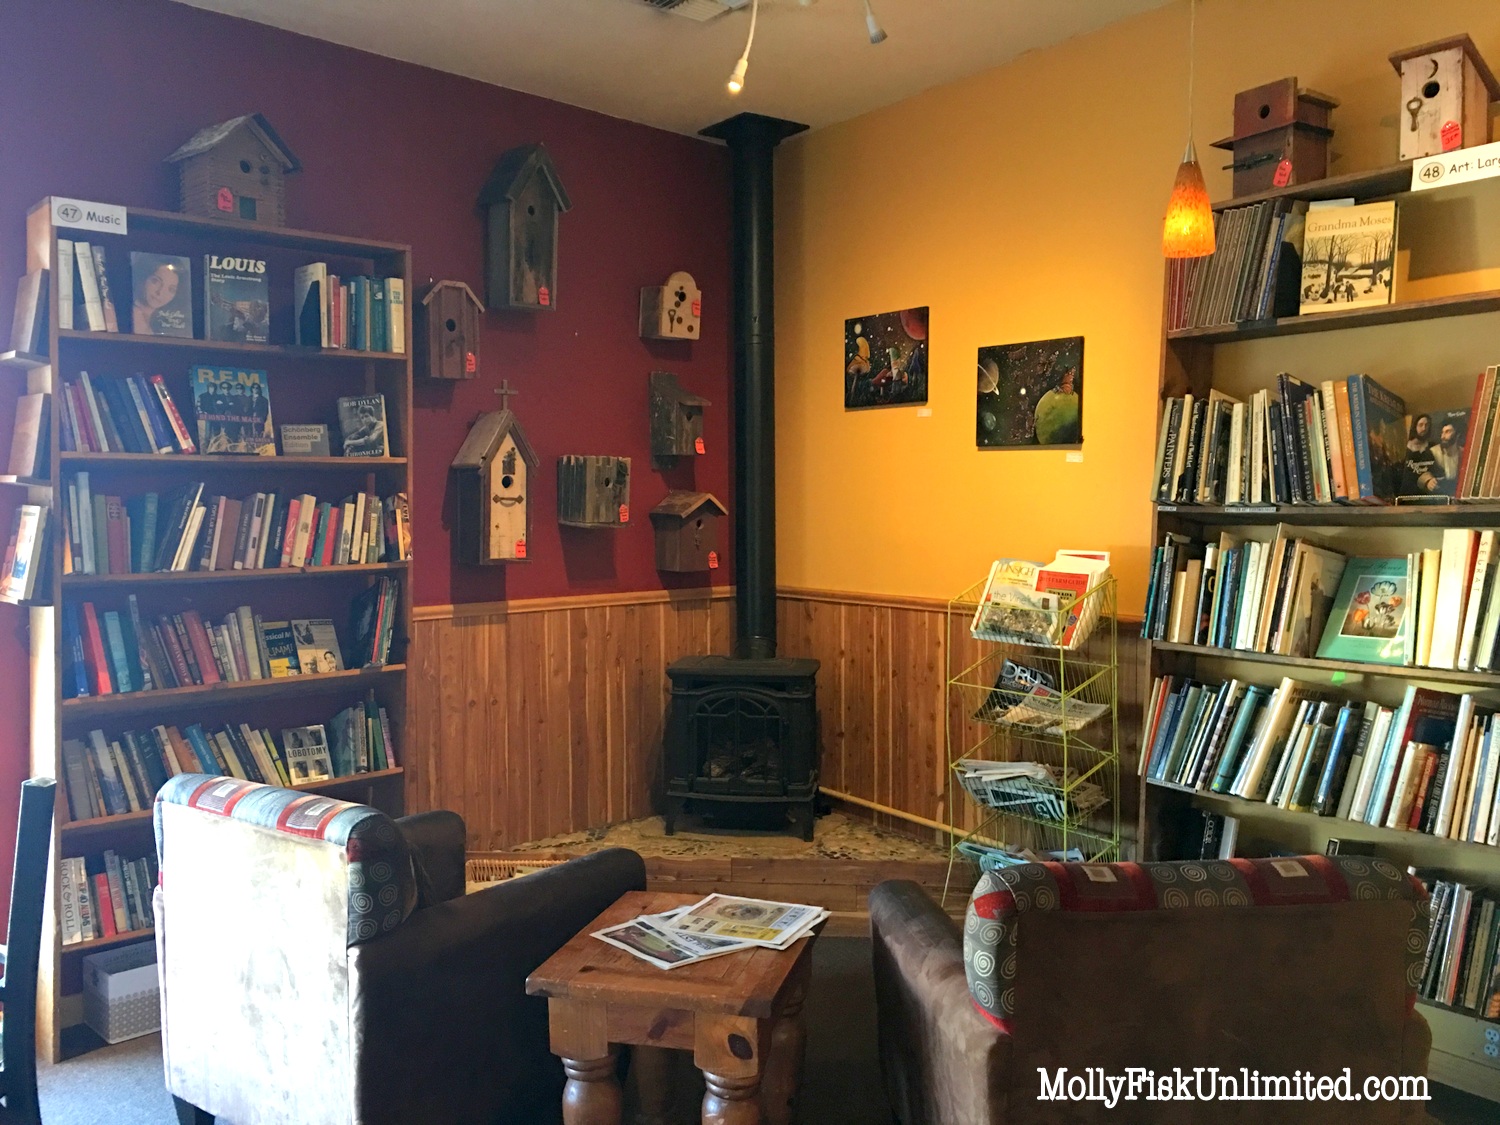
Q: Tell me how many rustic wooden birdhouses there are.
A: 10